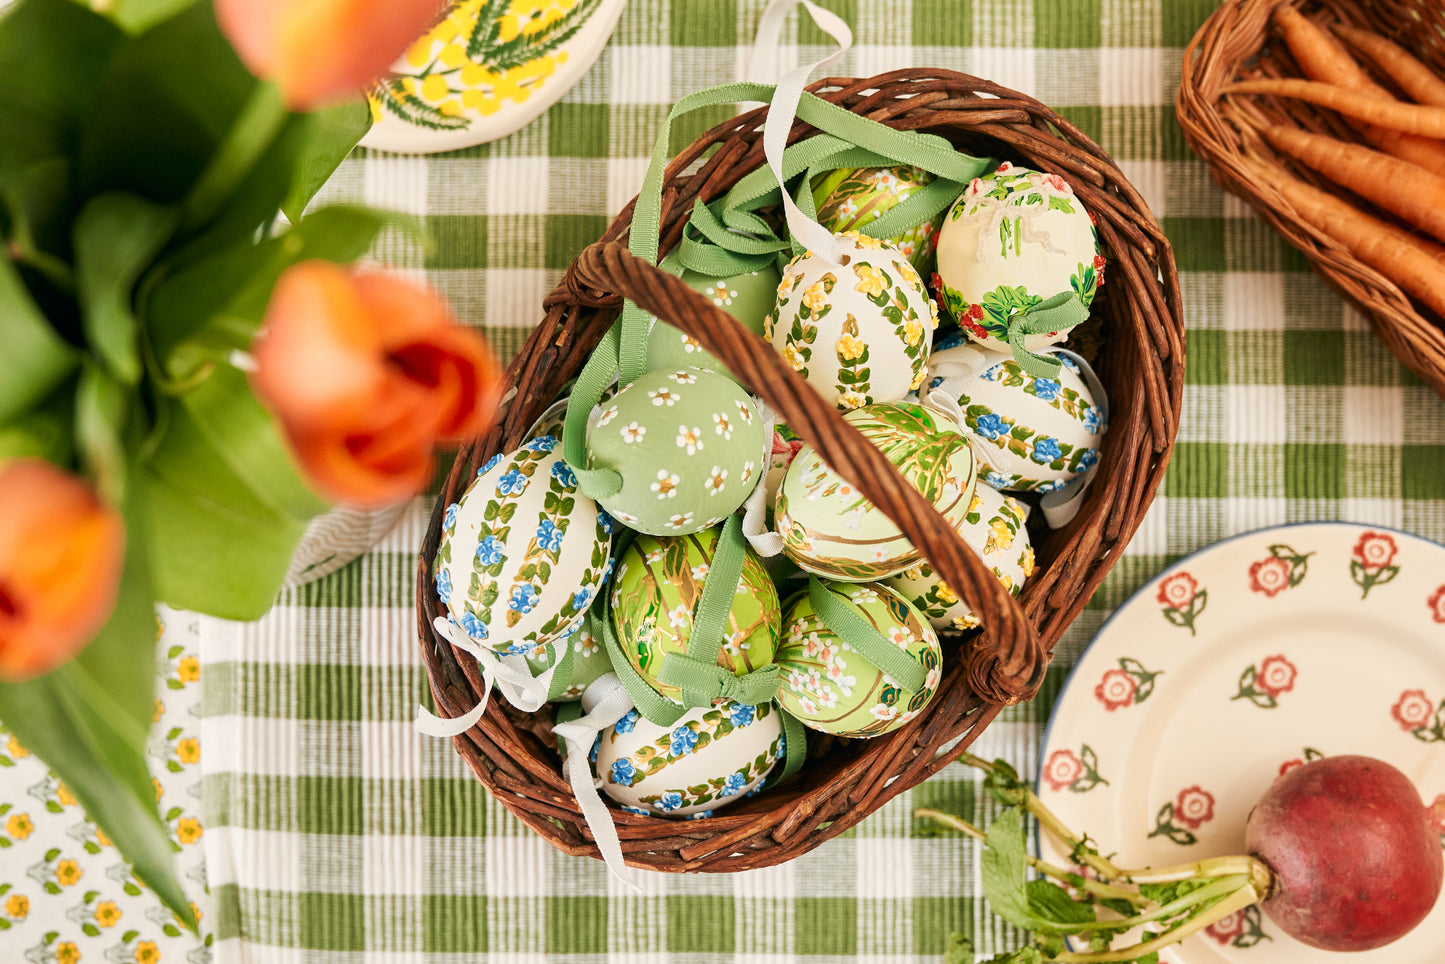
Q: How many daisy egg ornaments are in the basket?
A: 3